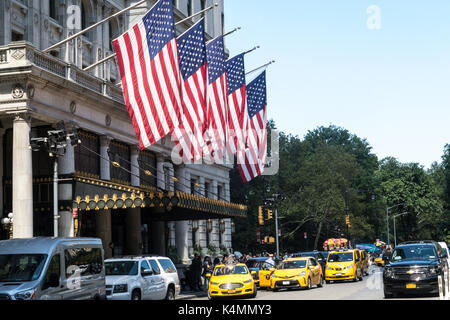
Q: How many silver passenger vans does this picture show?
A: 1